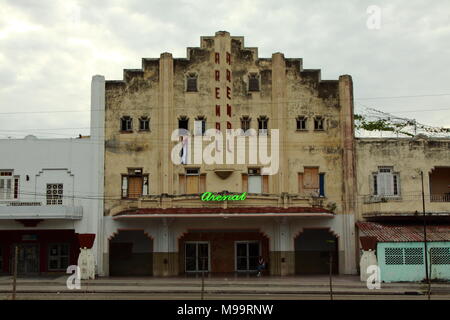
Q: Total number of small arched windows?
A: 10